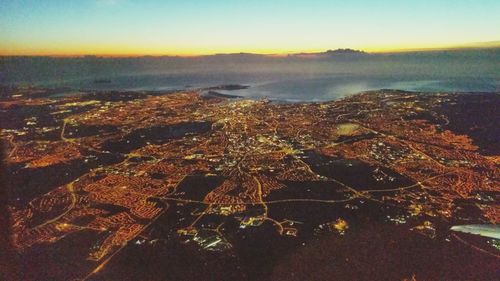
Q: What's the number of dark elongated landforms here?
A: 2